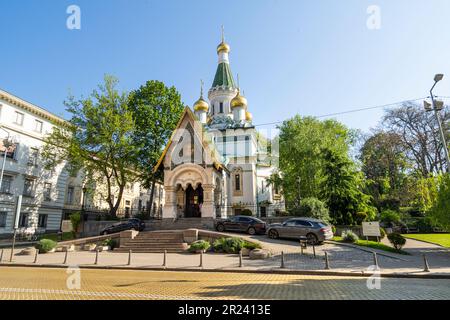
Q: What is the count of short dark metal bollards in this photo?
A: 12